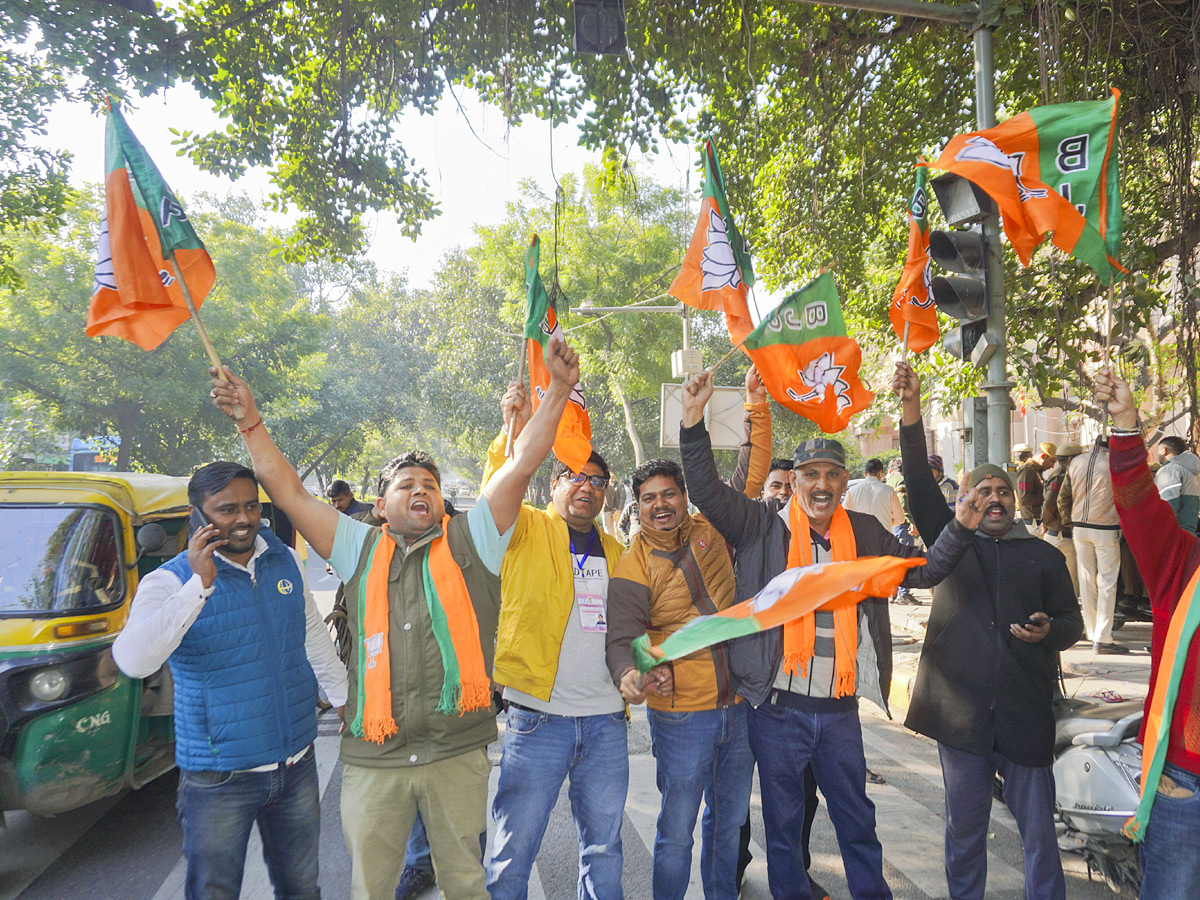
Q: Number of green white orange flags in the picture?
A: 7